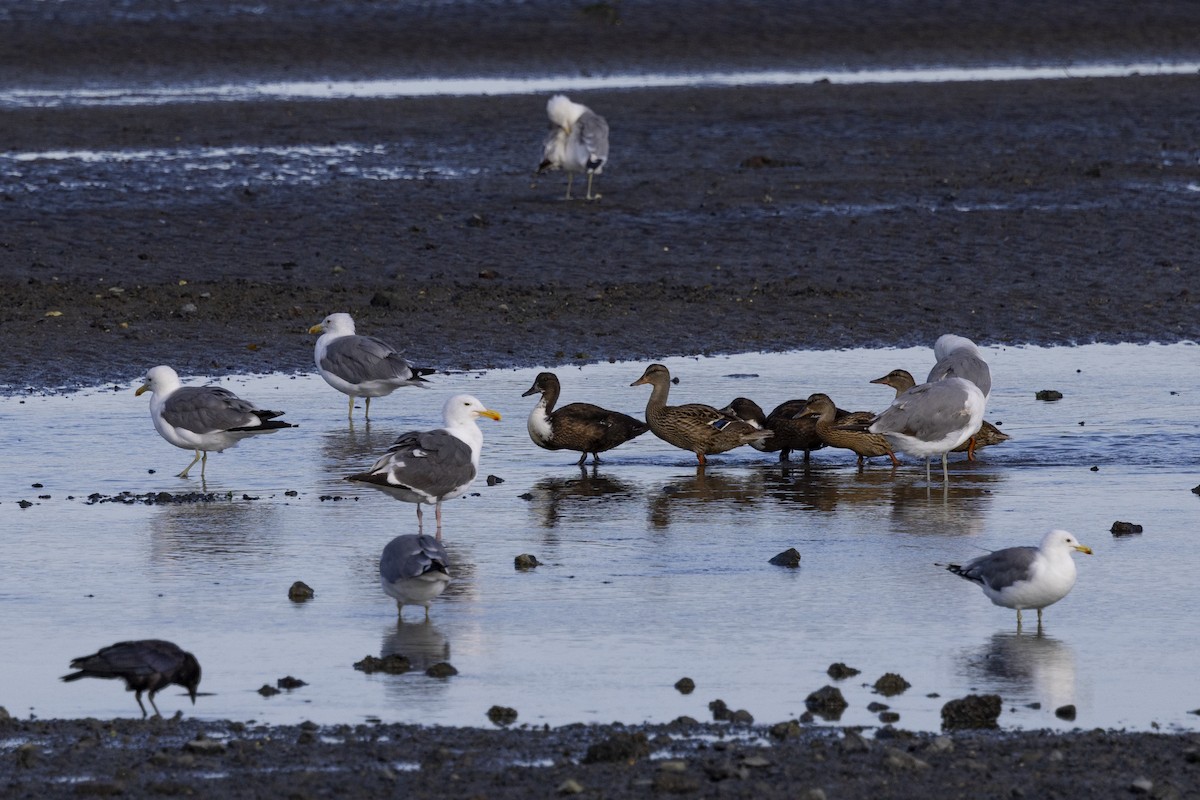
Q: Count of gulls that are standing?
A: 8